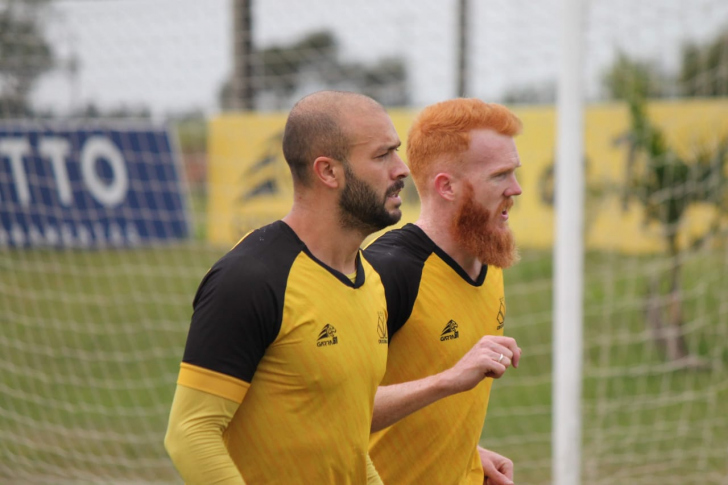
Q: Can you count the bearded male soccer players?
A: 2